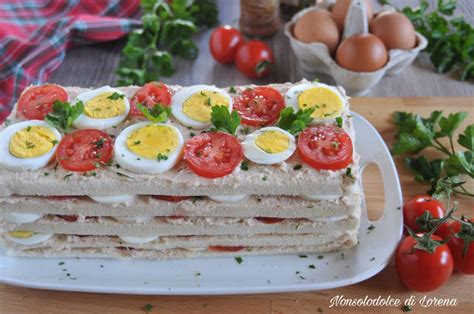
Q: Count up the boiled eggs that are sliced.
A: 6